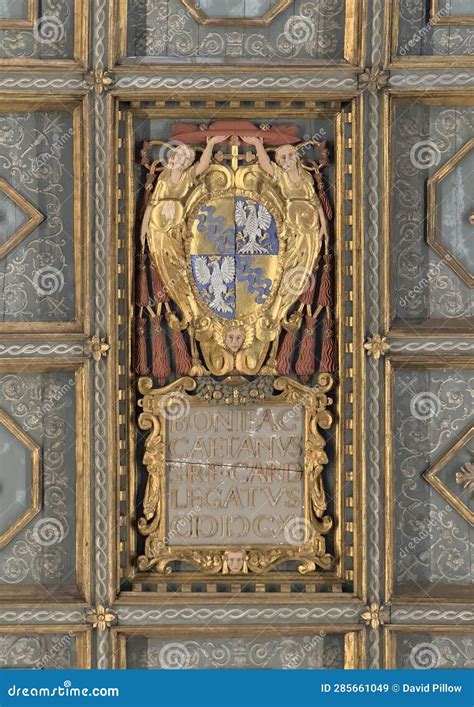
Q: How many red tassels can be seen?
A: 12